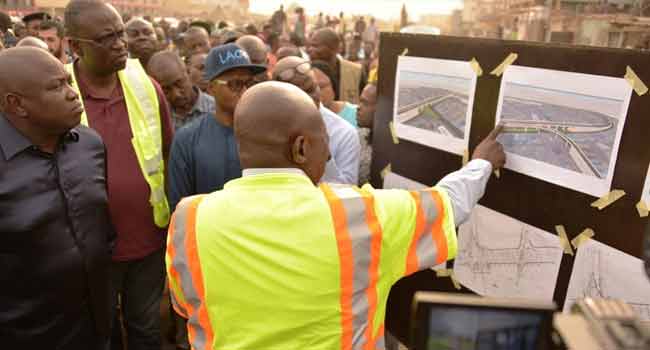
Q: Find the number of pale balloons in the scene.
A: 0